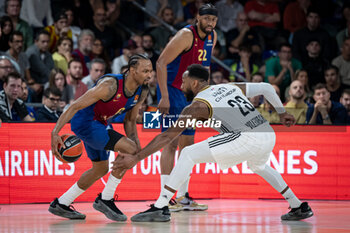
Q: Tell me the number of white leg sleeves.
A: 2